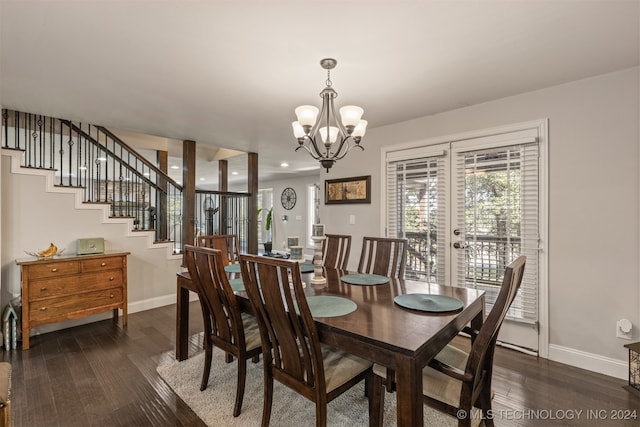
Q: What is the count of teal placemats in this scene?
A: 6